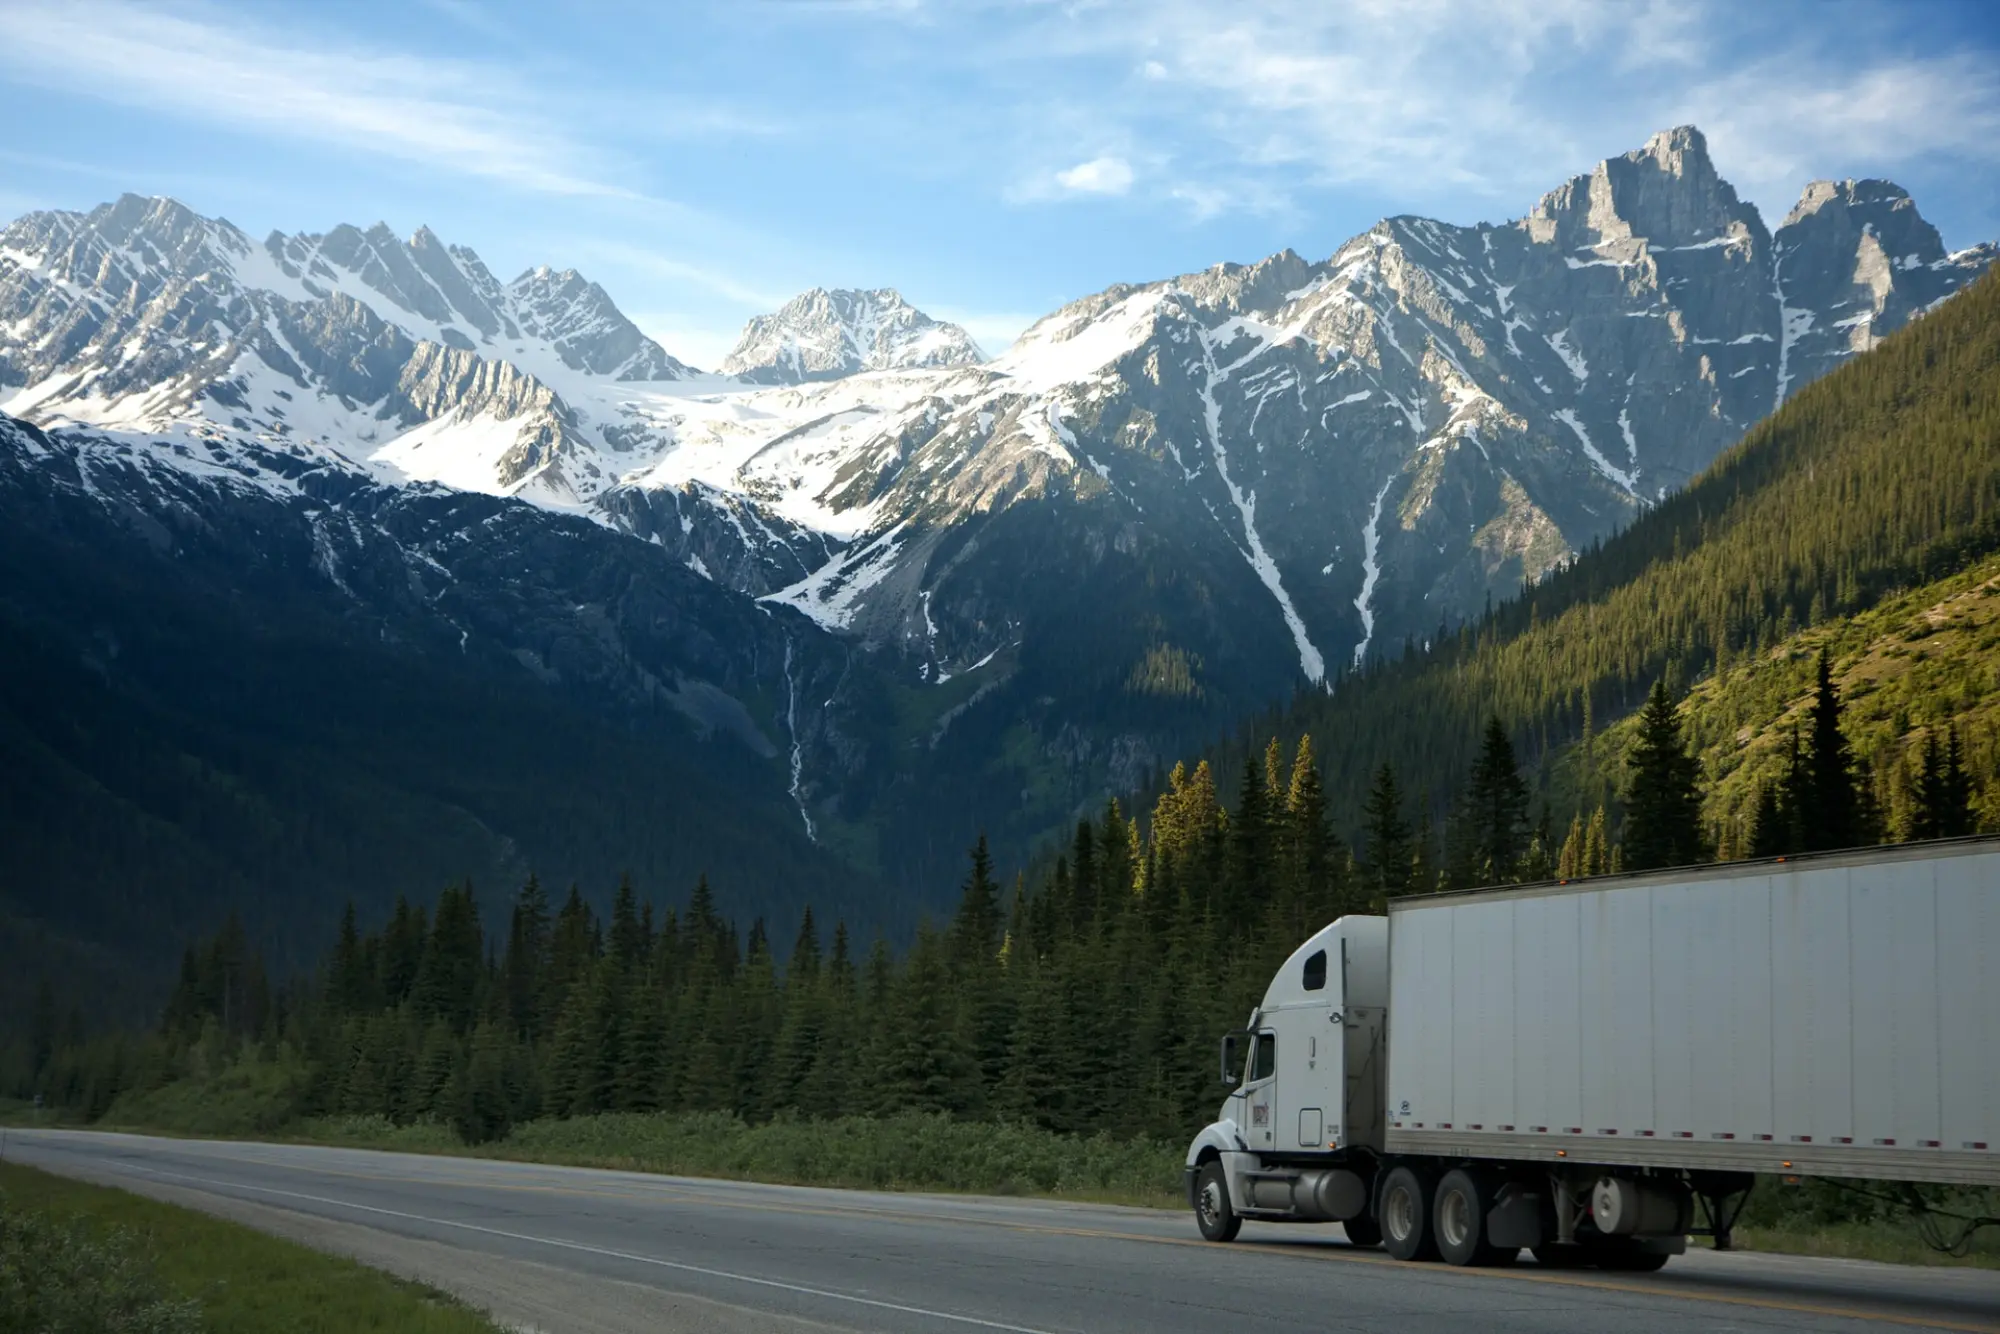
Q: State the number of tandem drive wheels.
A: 2